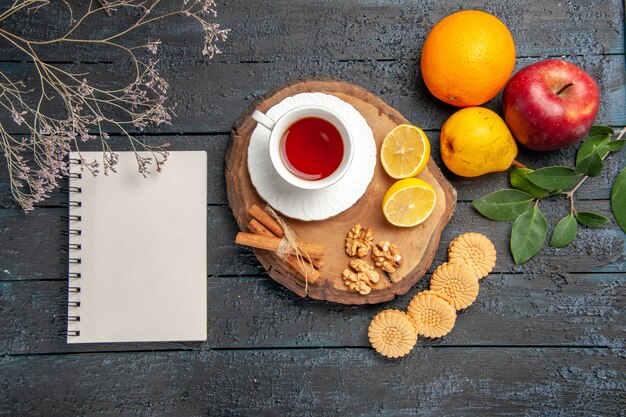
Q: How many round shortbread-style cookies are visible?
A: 4